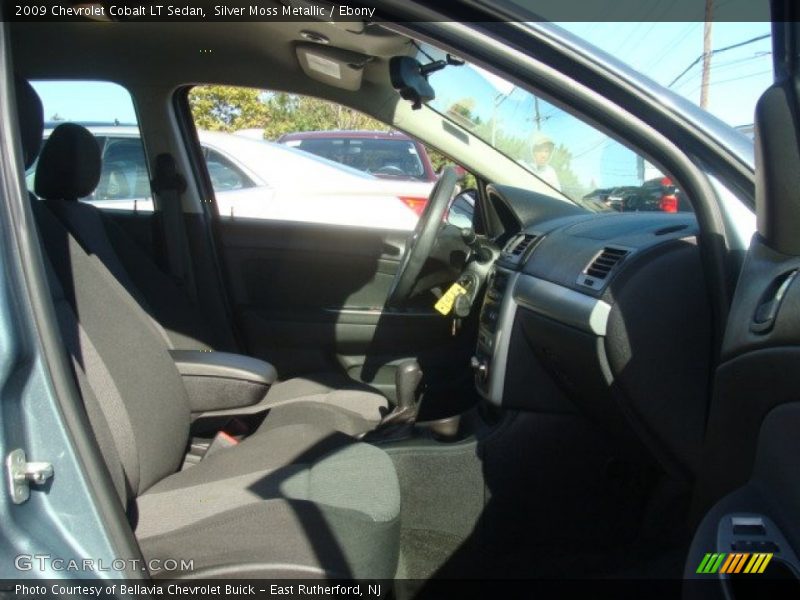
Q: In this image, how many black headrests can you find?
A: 2